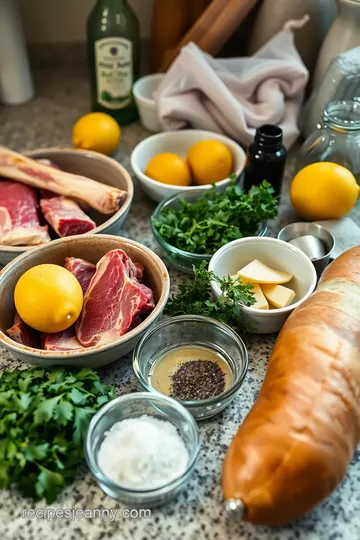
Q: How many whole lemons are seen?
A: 5